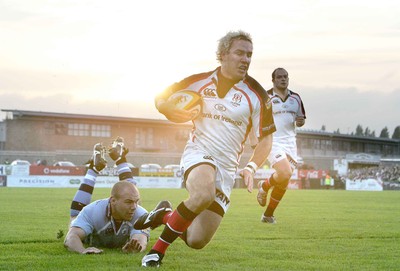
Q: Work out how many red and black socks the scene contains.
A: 4